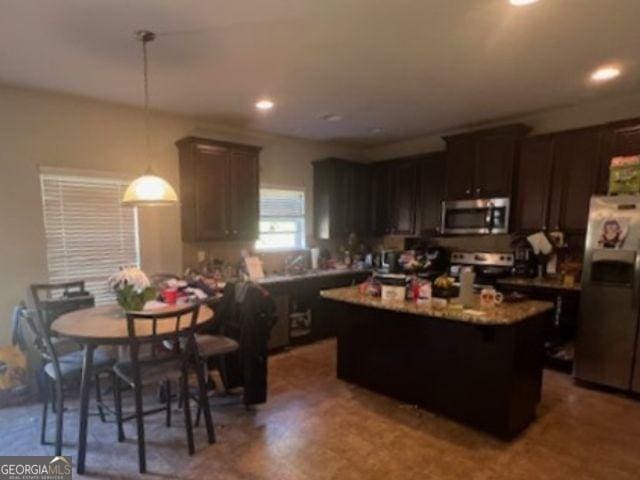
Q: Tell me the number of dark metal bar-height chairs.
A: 4